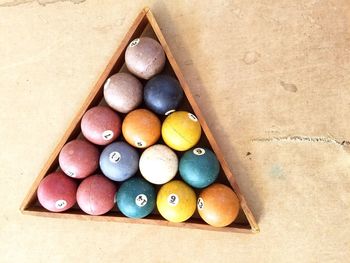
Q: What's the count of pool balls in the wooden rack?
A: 15